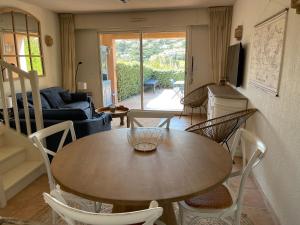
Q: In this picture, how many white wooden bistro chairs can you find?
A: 4